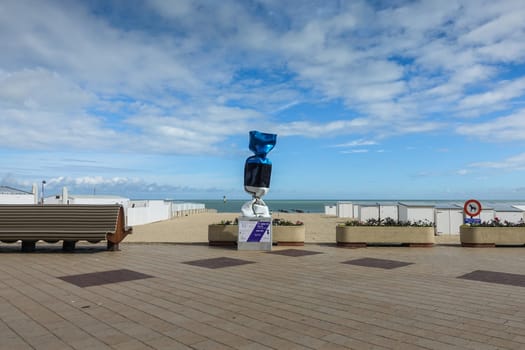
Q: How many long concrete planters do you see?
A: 3